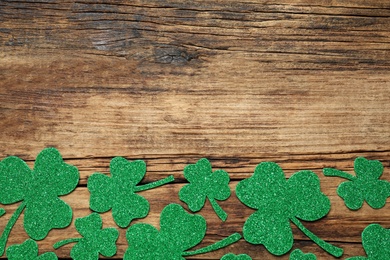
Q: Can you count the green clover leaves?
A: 11